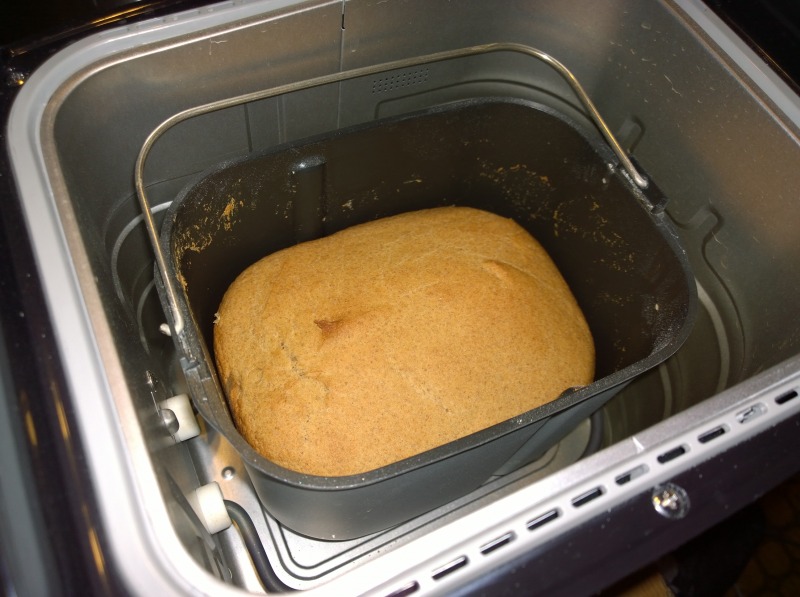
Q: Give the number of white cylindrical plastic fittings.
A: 2